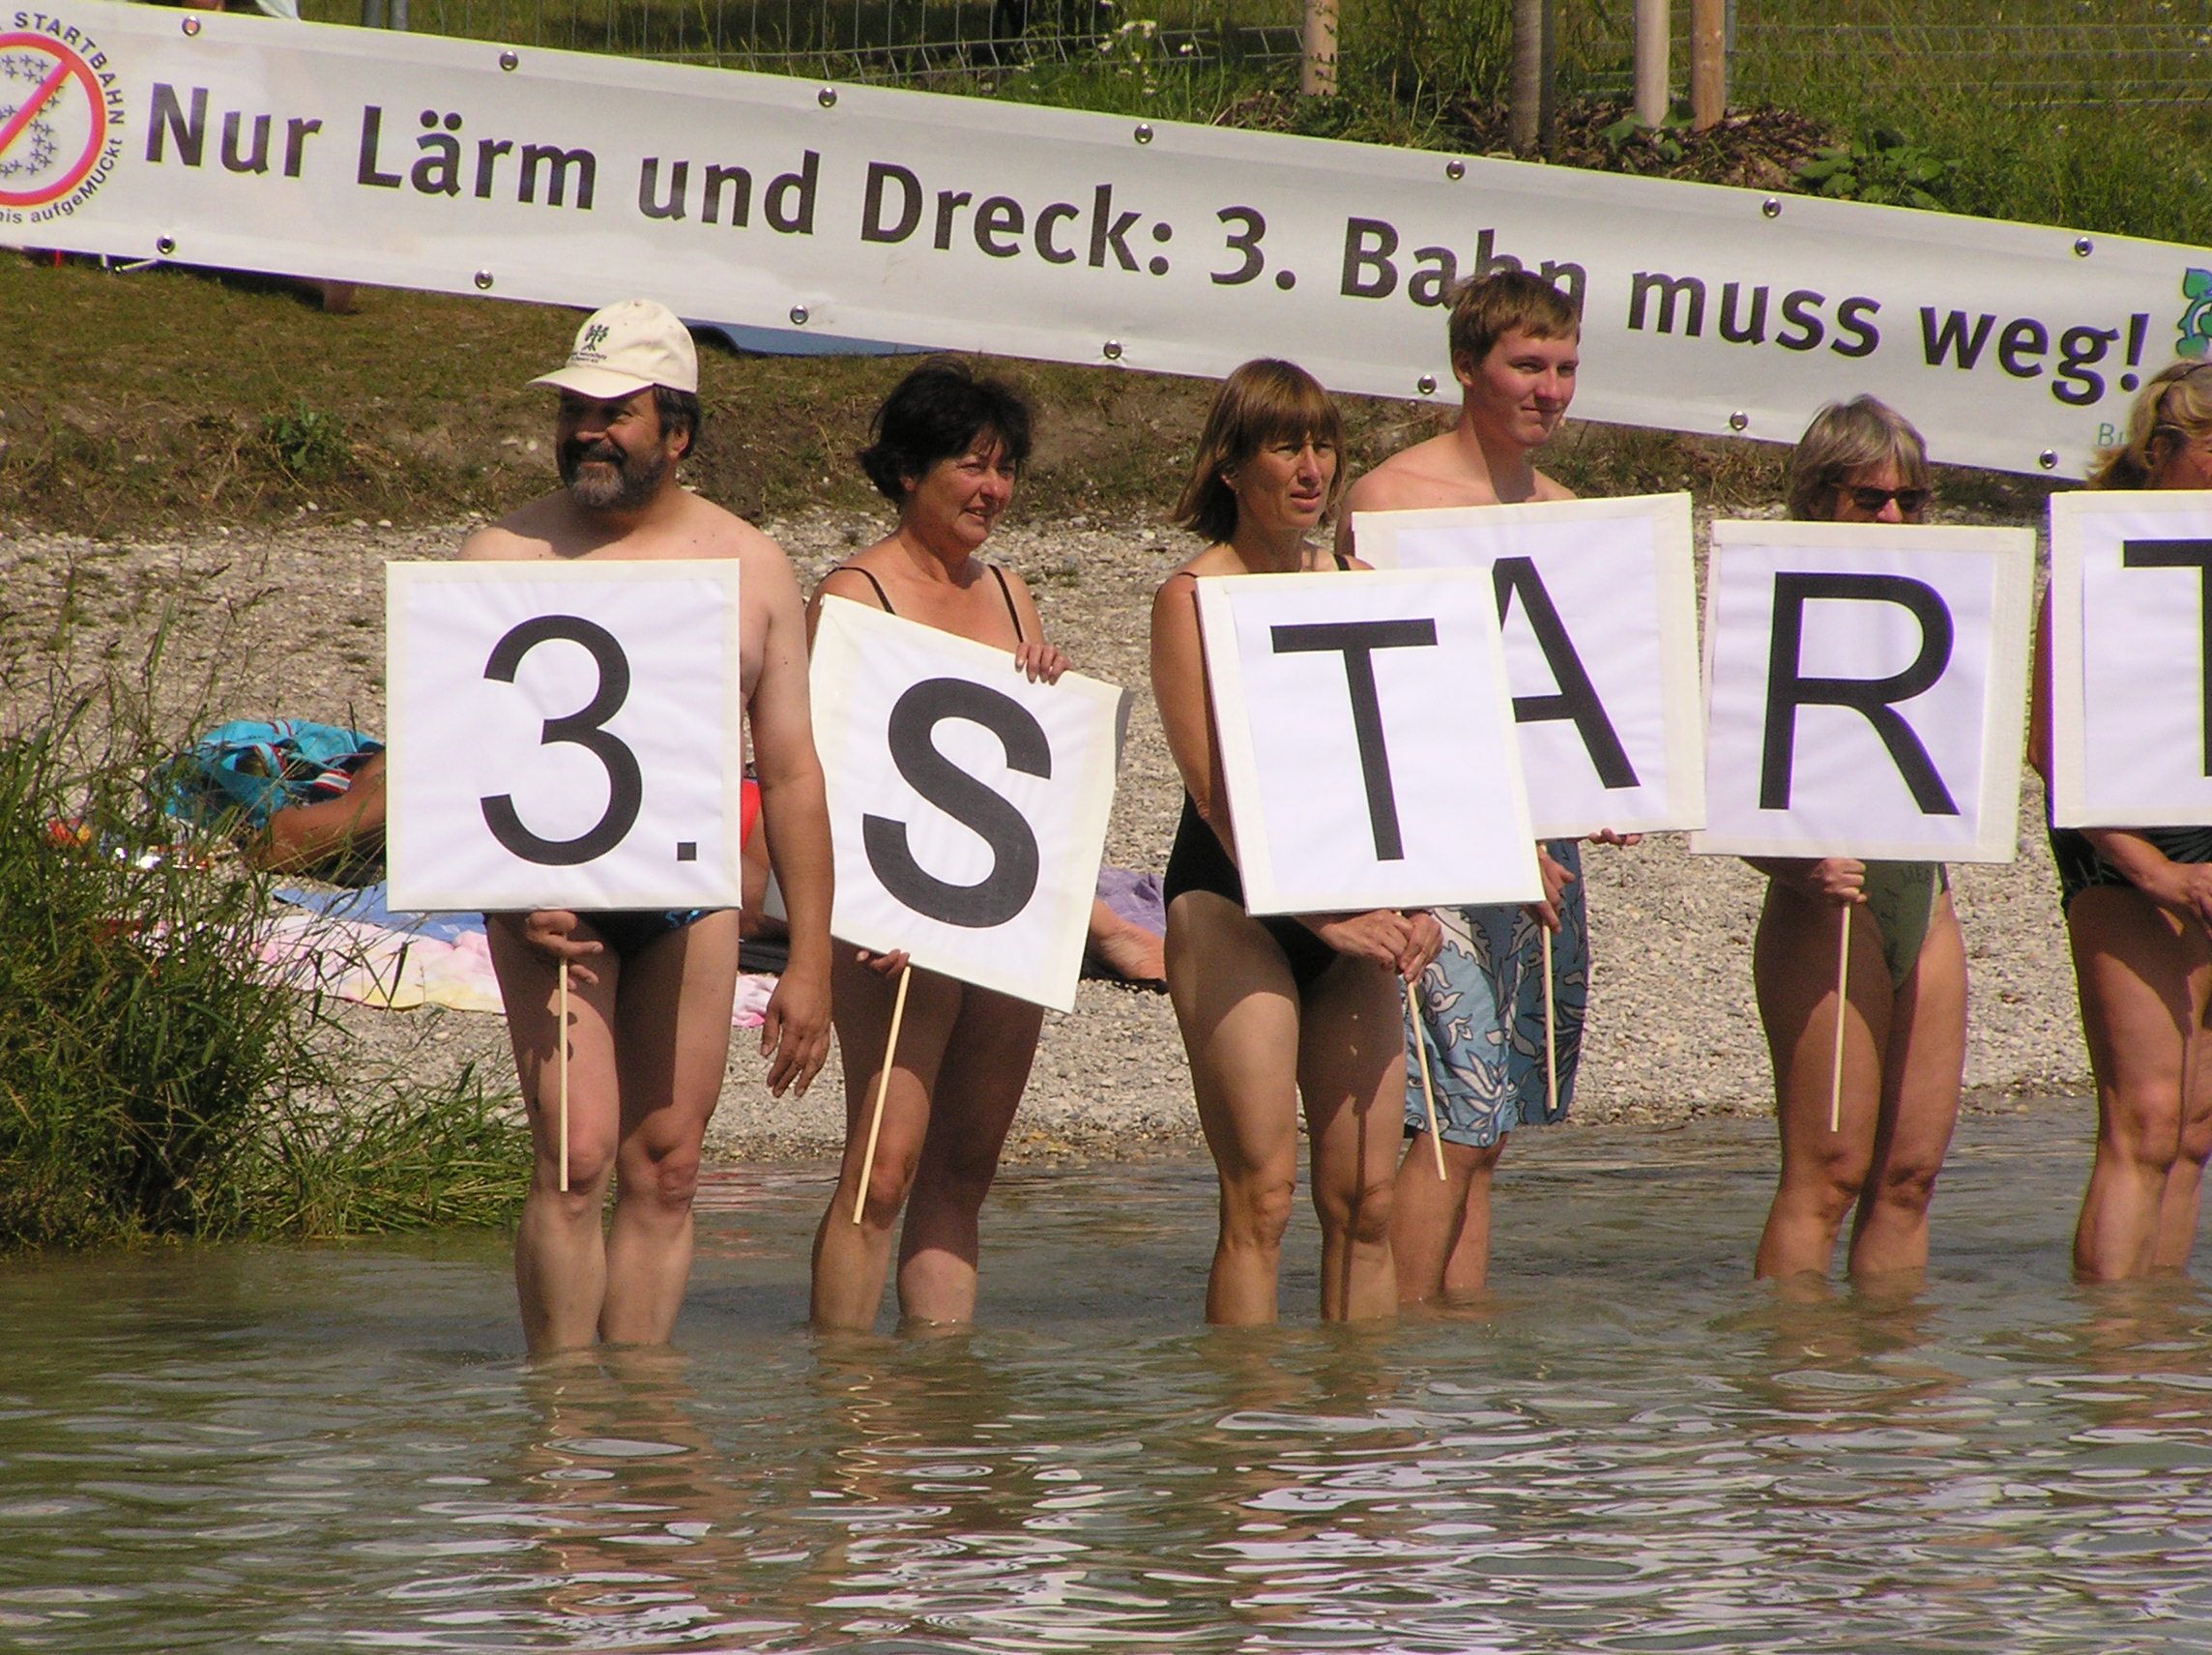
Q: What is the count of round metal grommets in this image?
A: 14